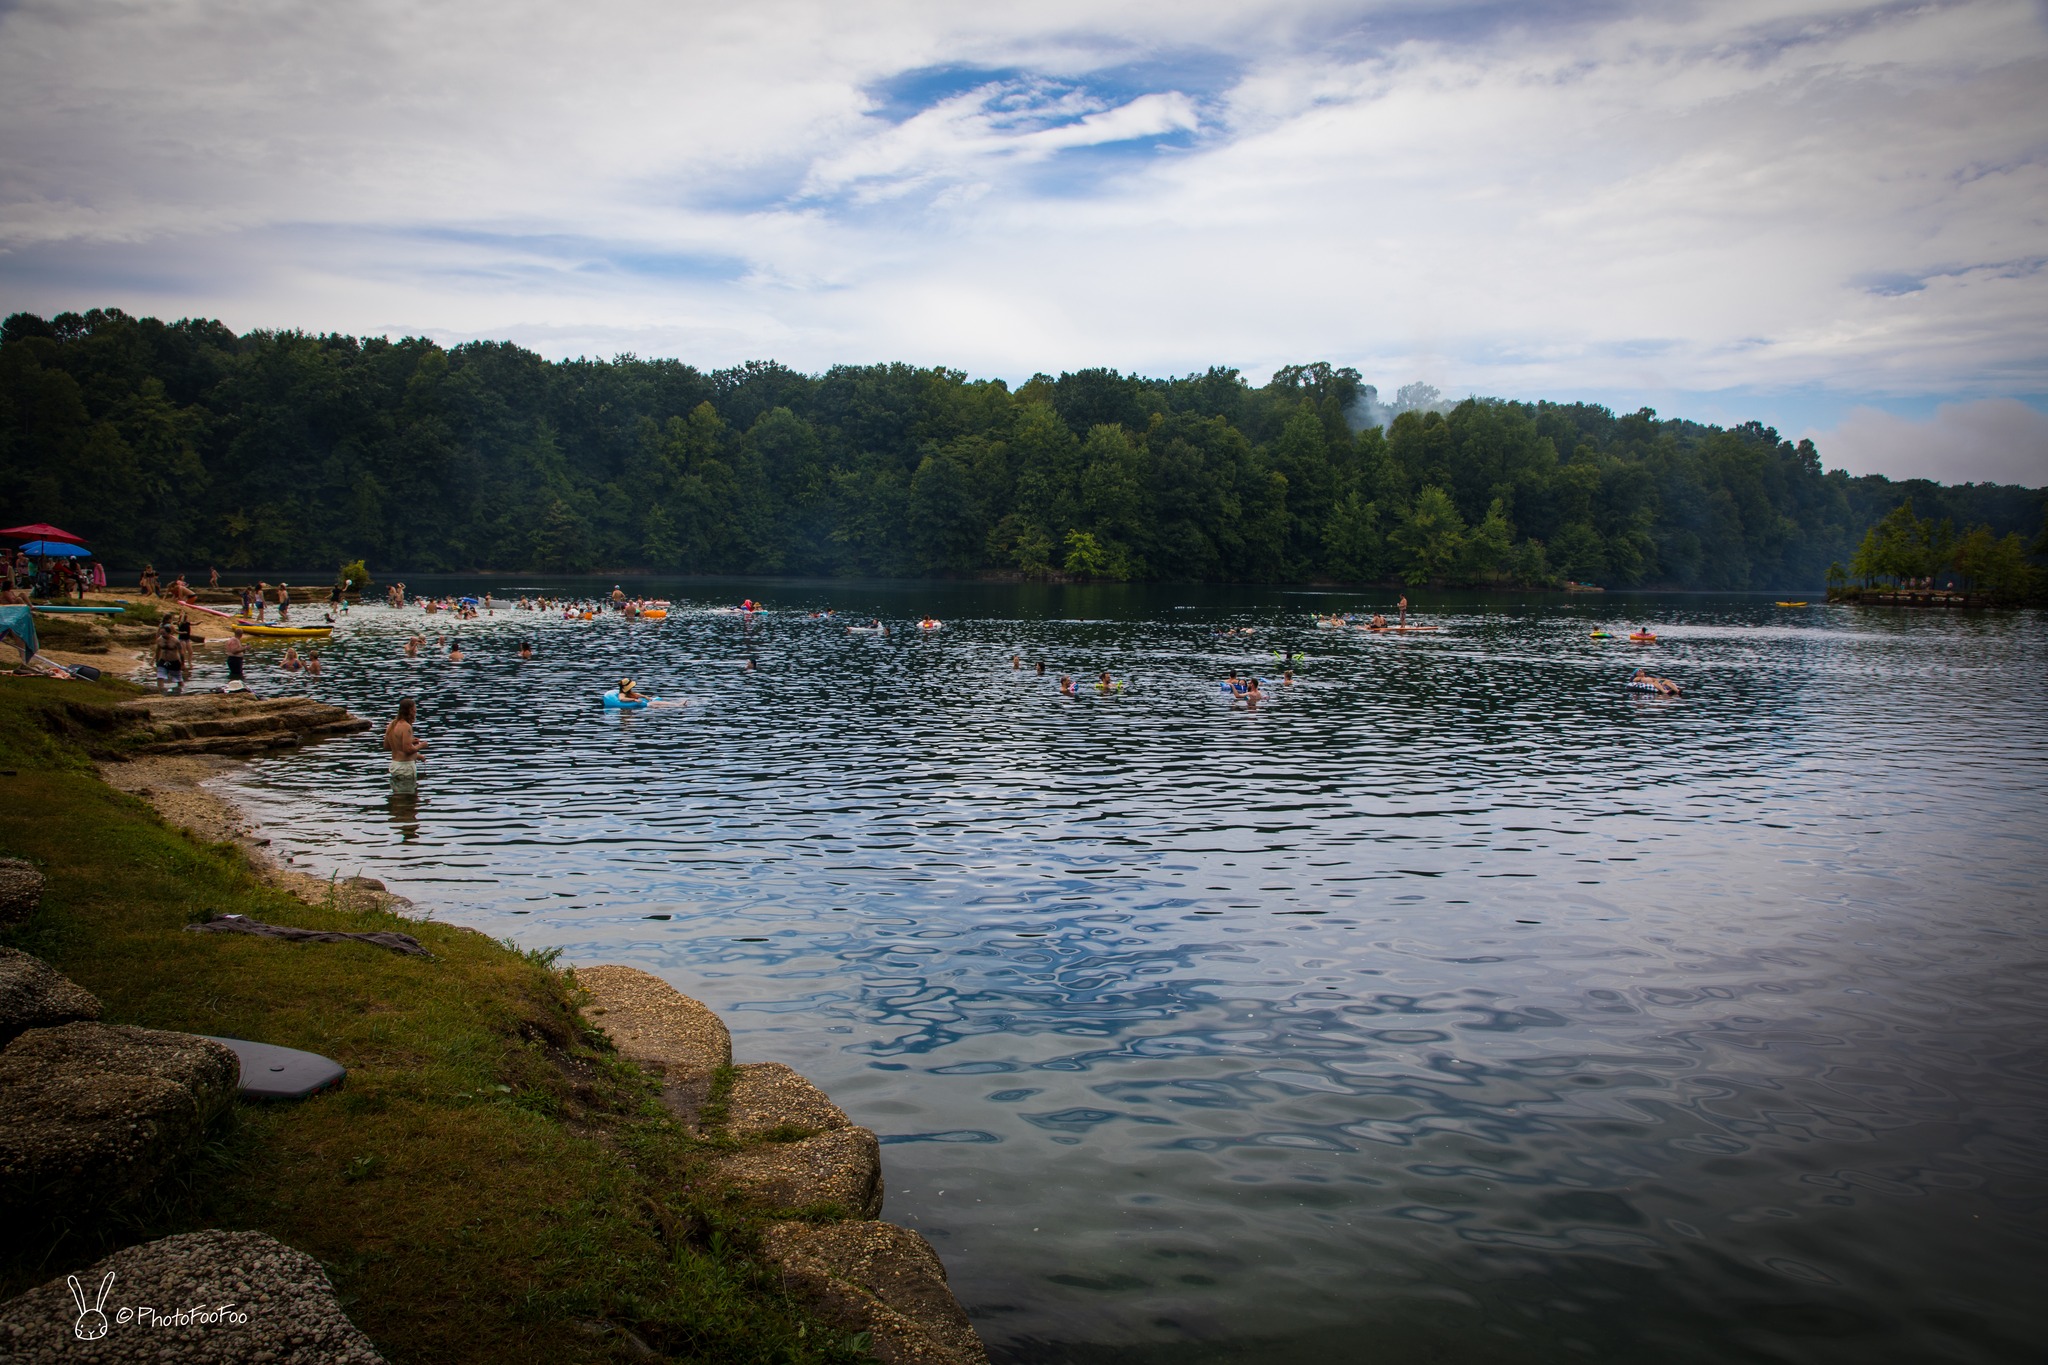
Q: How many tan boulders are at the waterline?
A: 4